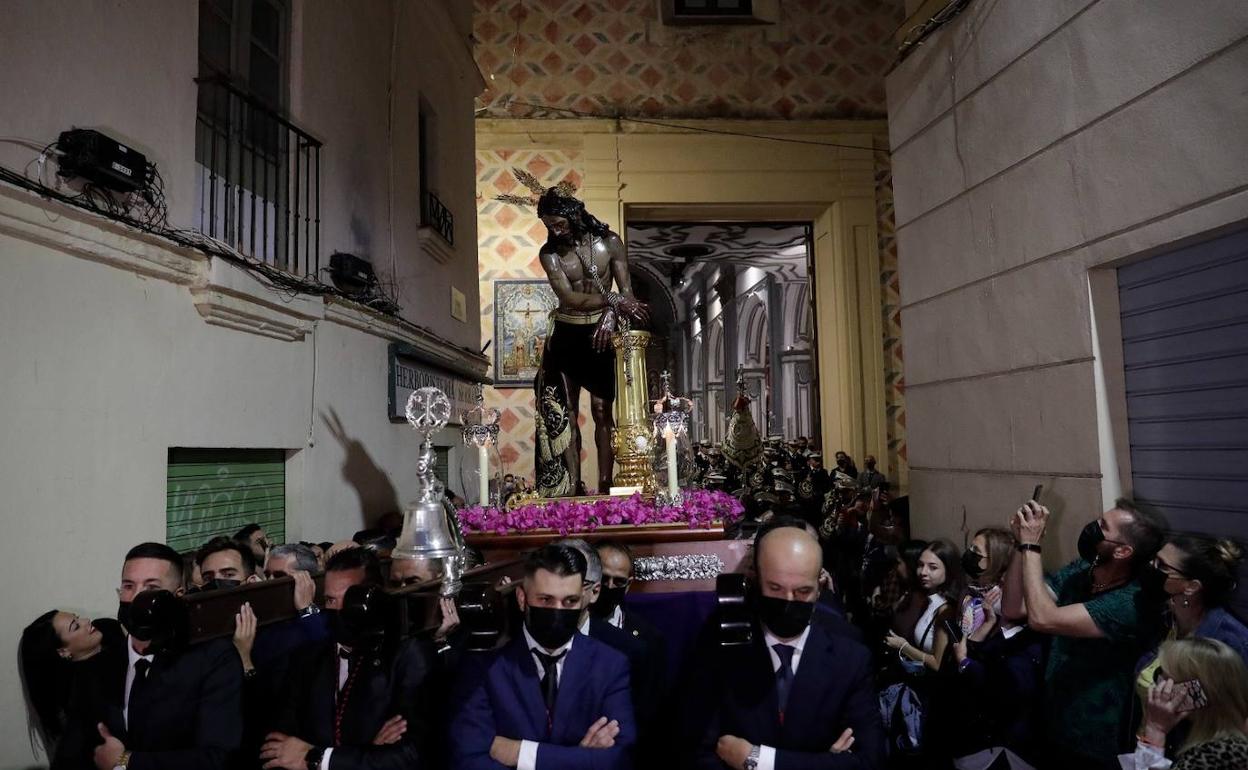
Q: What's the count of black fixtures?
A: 2